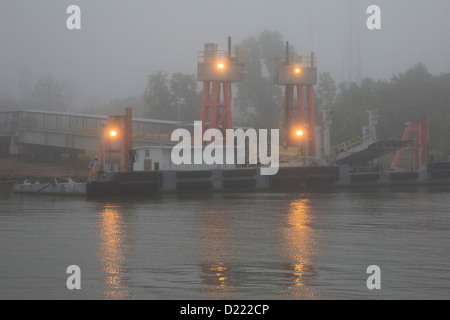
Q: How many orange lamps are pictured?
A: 4